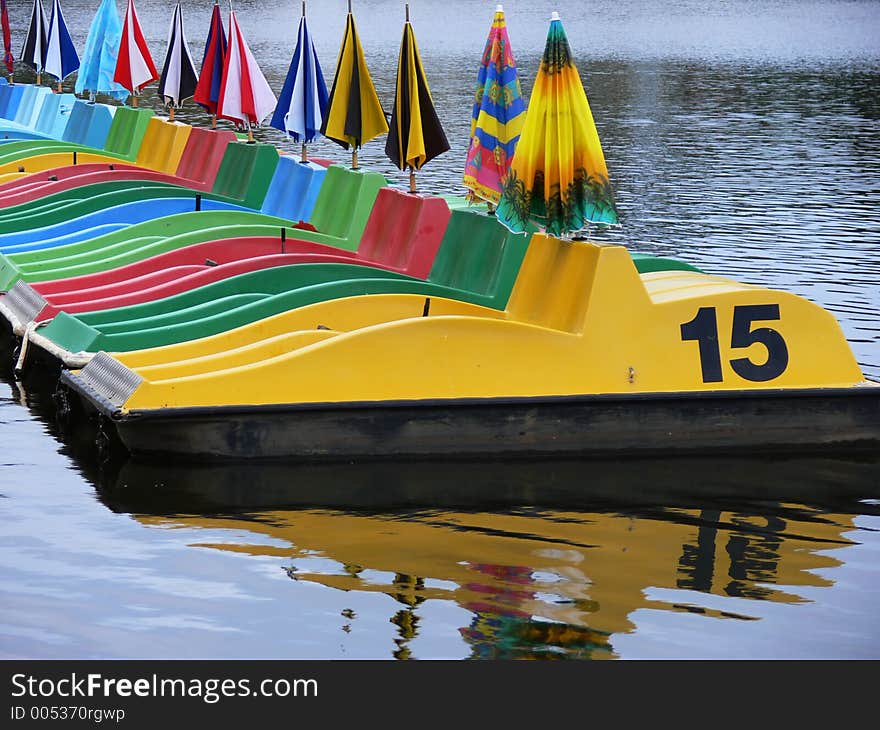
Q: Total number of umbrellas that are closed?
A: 13